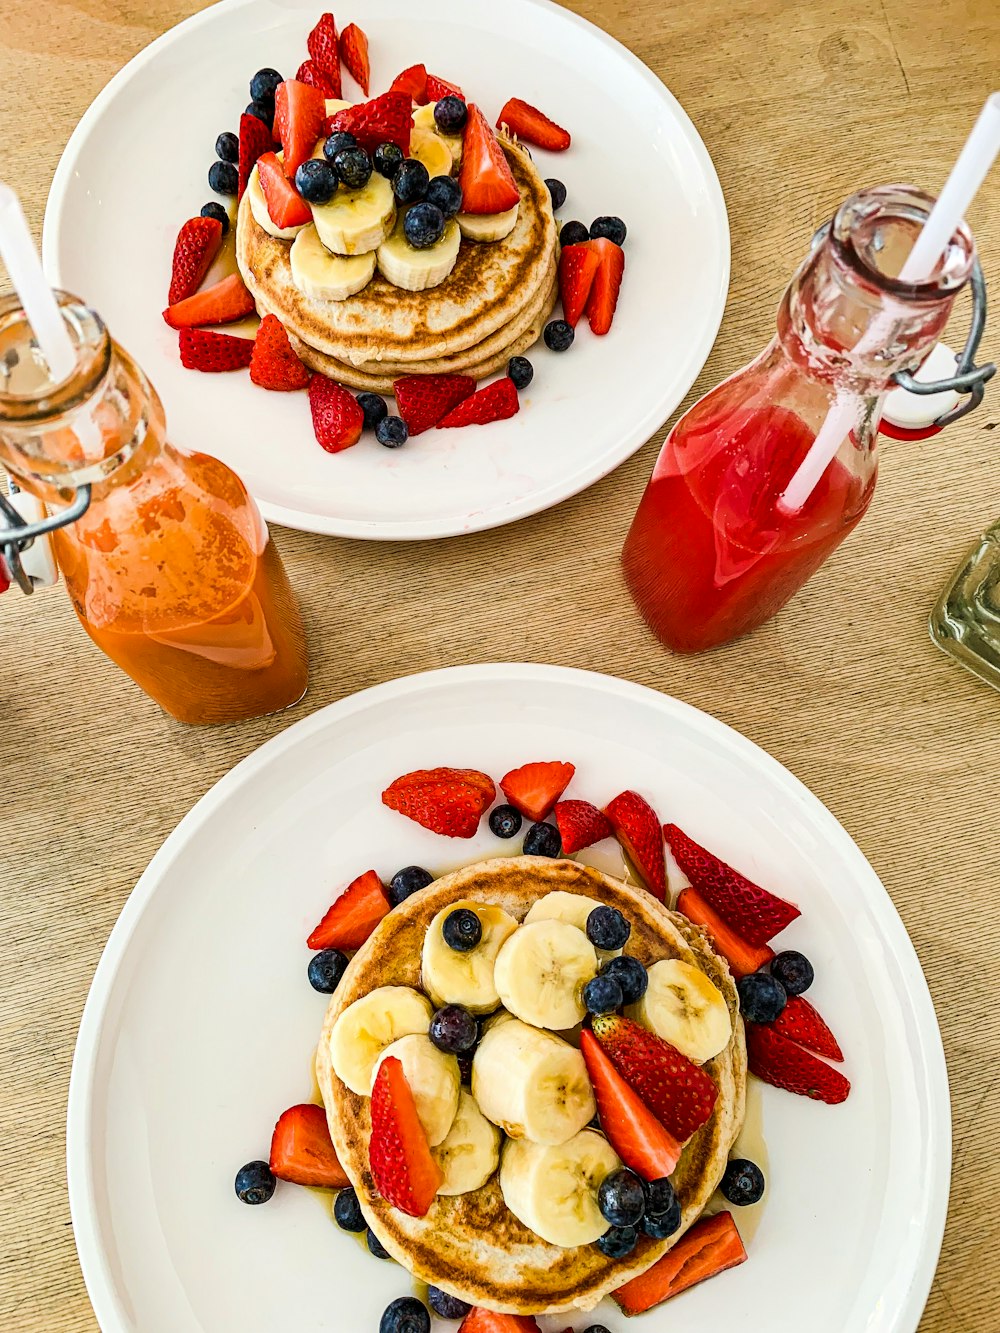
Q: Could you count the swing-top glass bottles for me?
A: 2